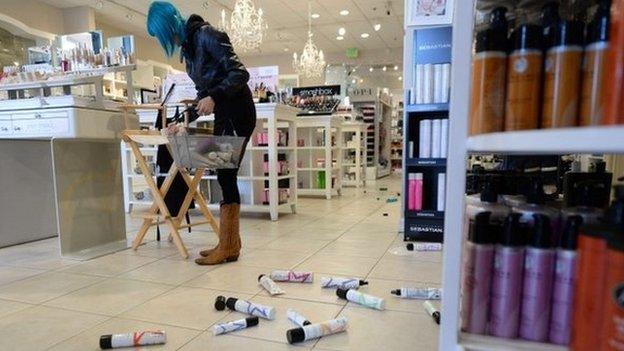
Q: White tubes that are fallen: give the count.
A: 12